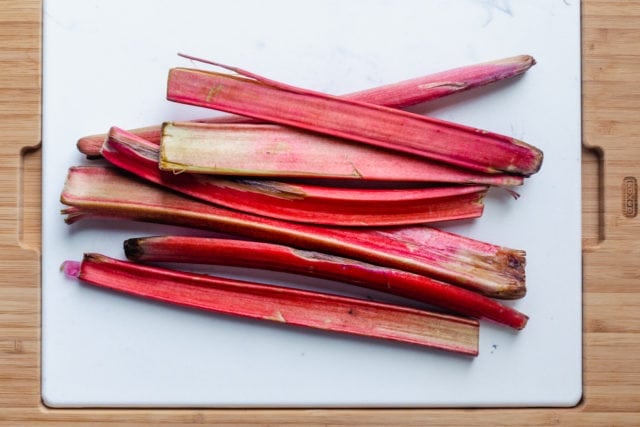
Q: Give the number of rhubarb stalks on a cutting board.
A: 7